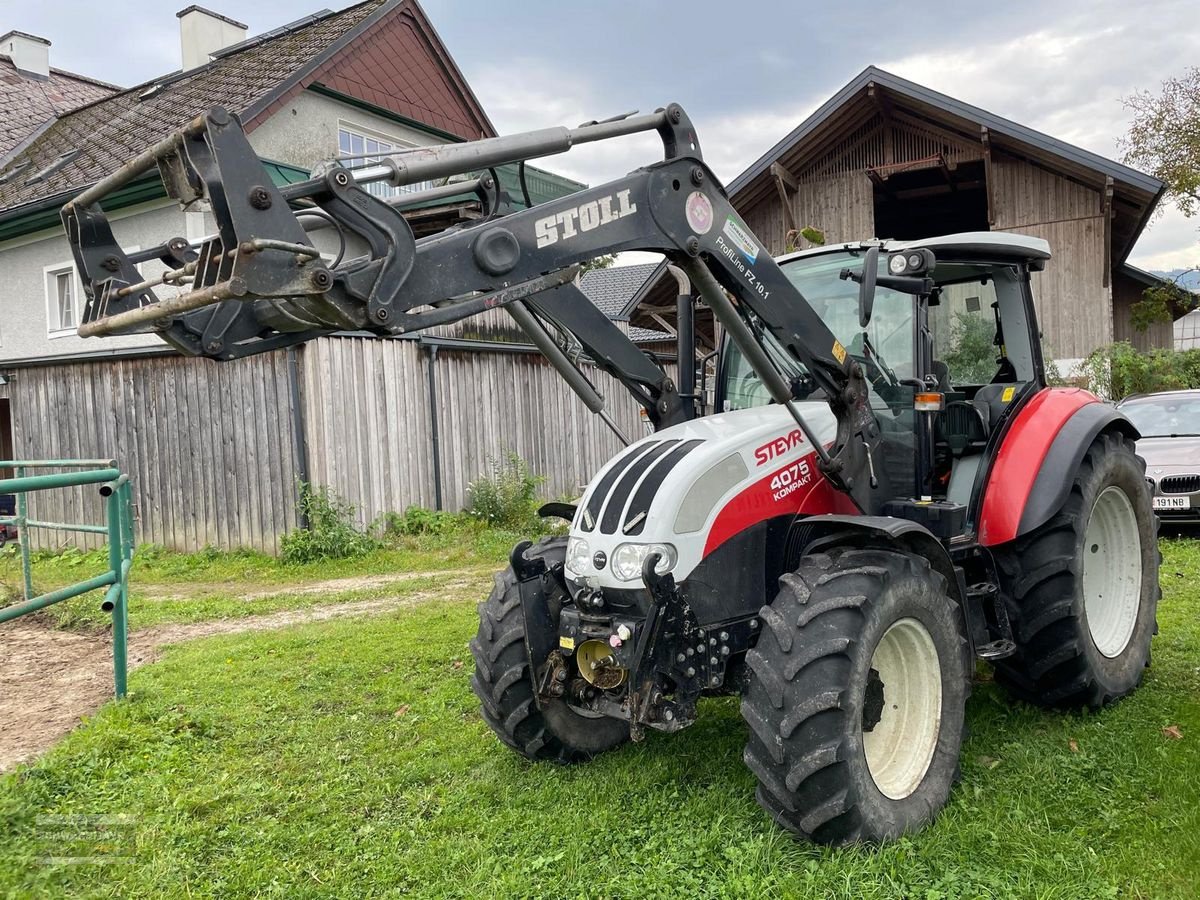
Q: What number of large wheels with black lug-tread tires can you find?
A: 3